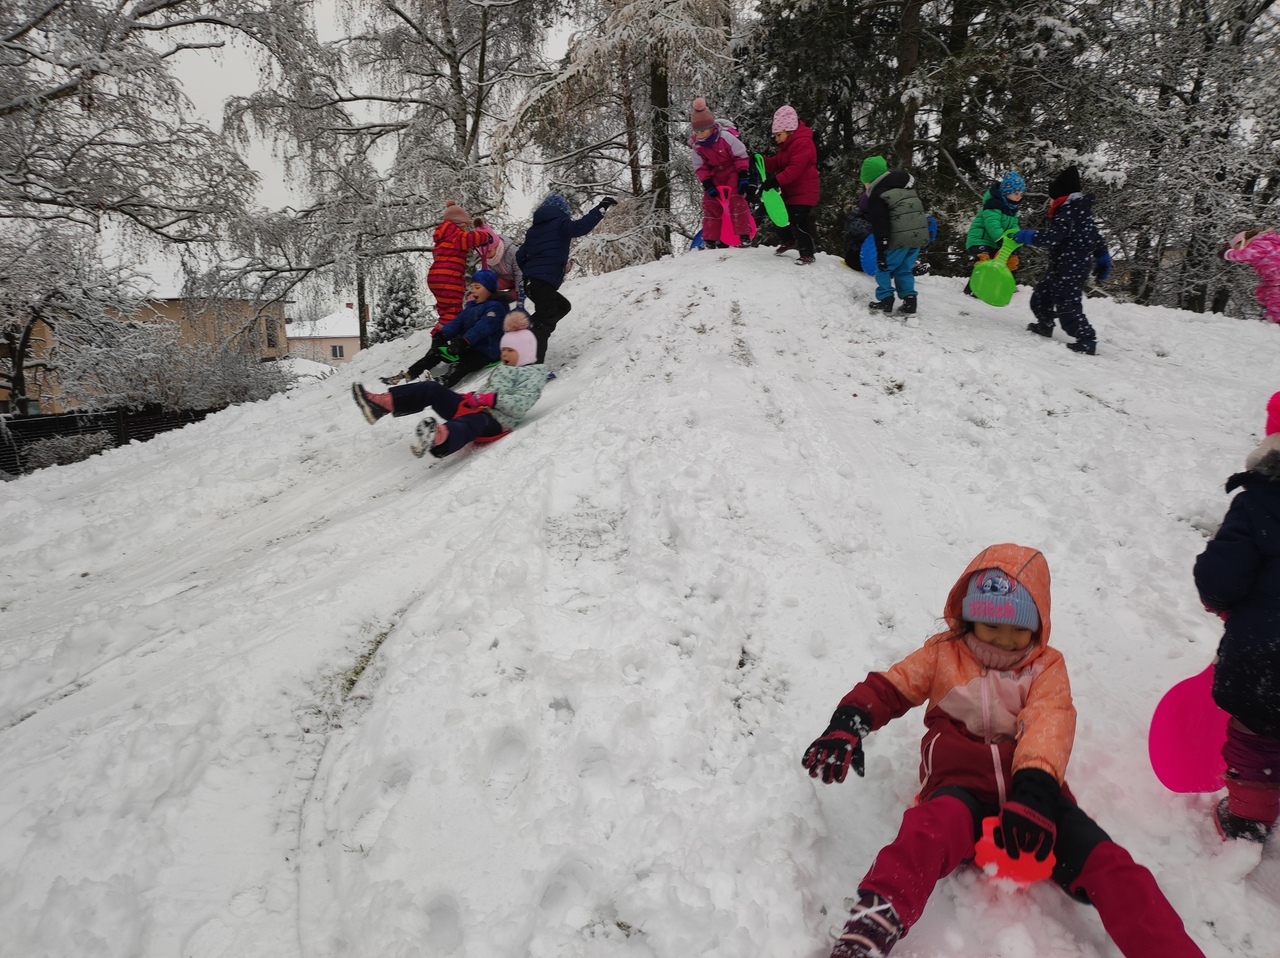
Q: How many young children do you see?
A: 14